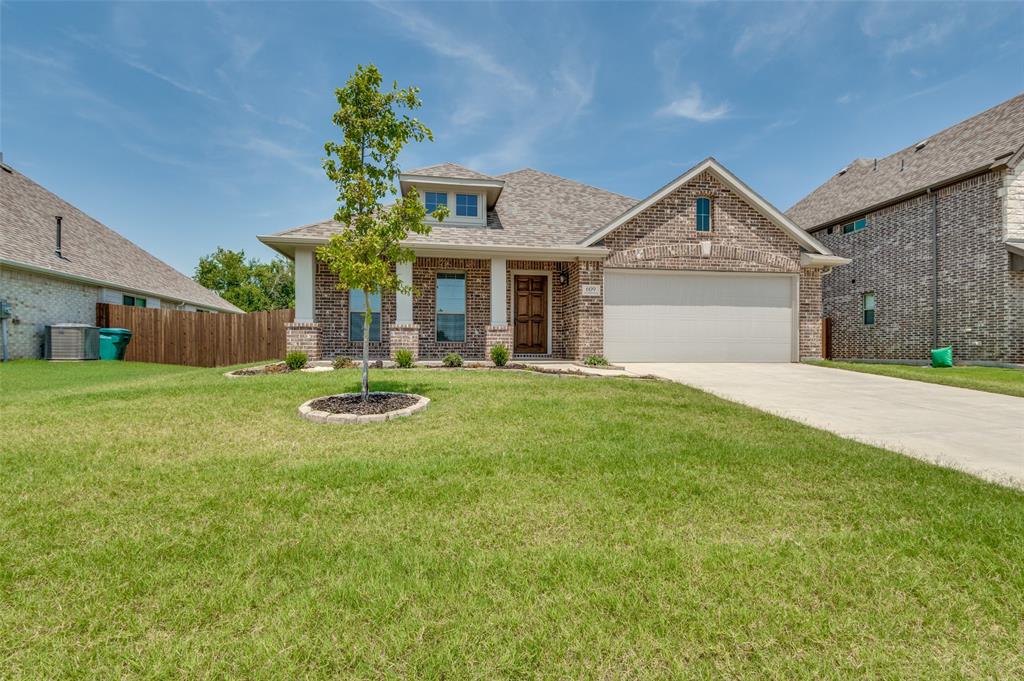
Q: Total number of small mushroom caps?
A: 0